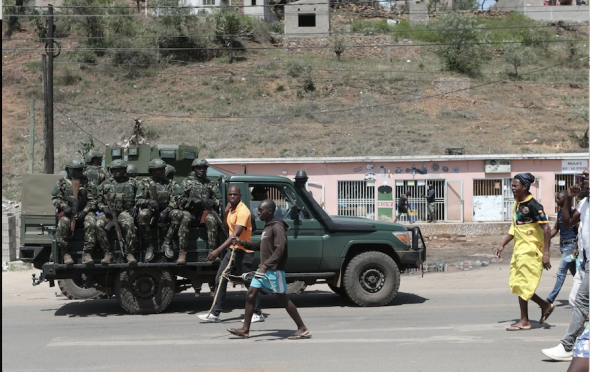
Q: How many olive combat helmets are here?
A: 7